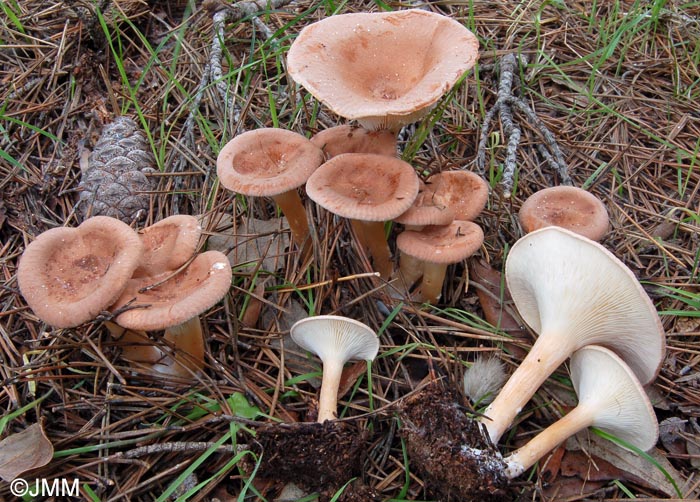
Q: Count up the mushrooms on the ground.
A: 13